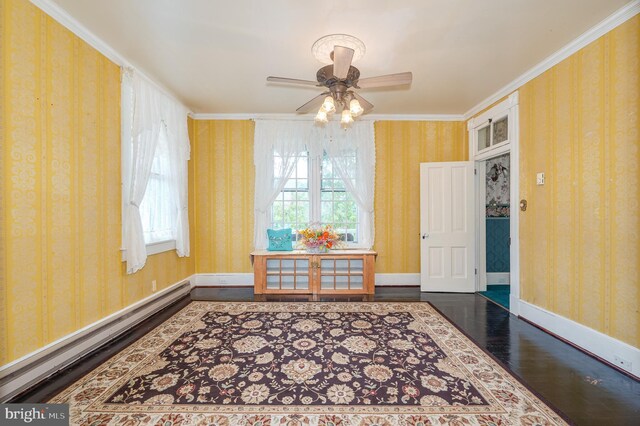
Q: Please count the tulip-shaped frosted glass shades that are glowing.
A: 4